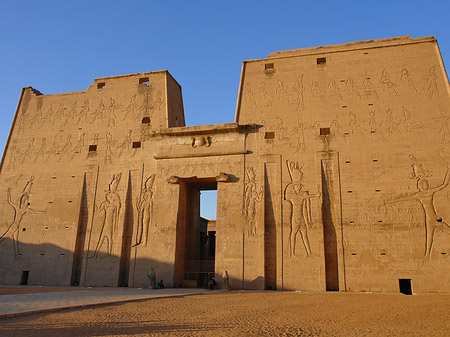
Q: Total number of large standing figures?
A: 6